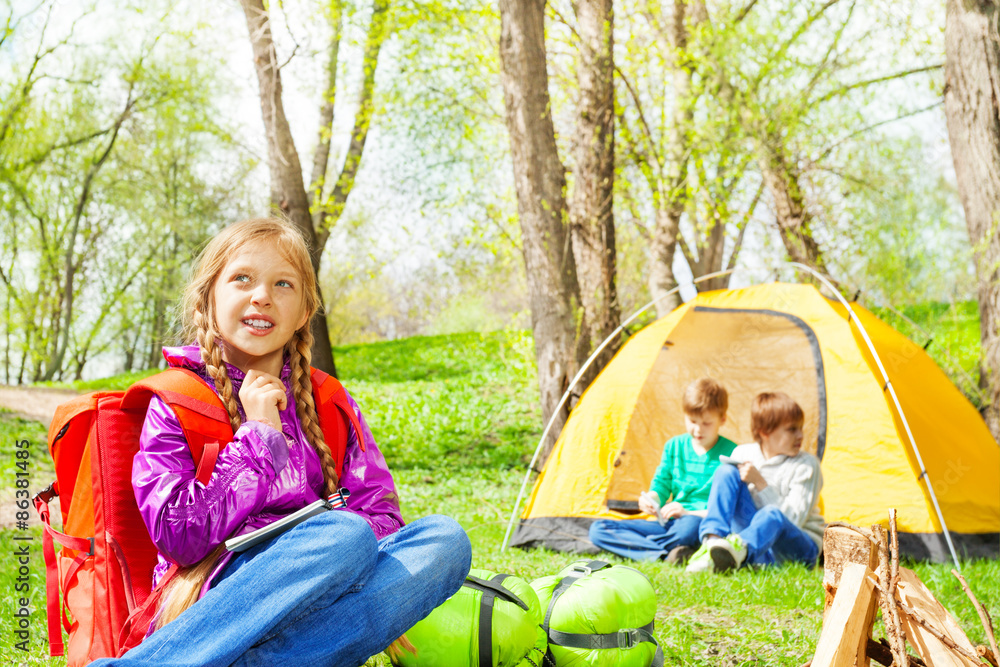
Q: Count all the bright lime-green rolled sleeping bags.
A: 2